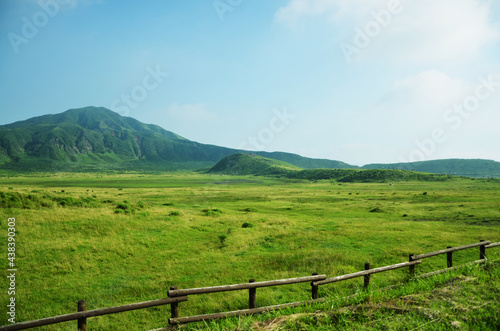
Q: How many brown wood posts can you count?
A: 8